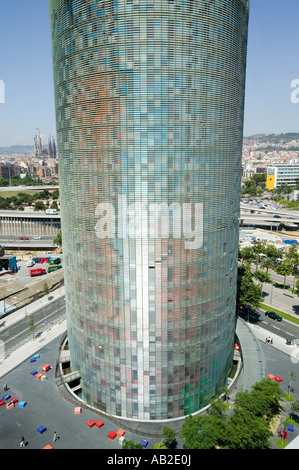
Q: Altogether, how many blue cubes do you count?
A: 8